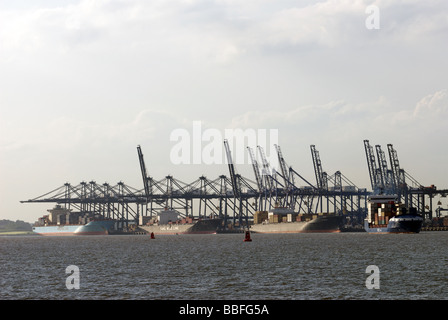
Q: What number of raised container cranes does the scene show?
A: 9